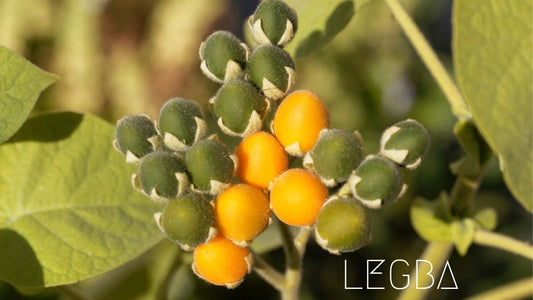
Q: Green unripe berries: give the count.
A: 13